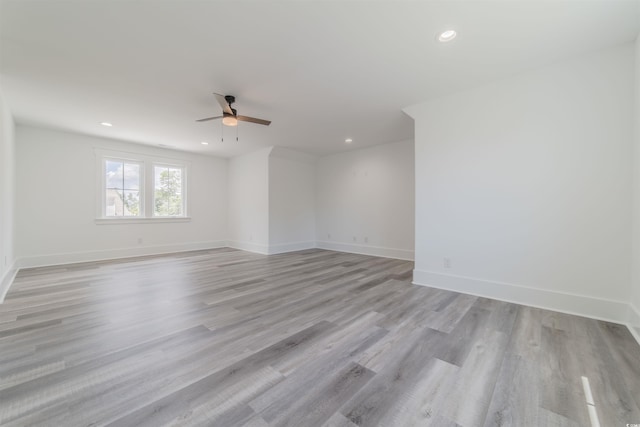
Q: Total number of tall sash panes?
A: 2